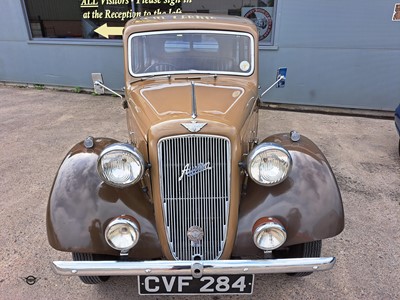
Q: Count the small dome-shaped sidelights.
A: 2